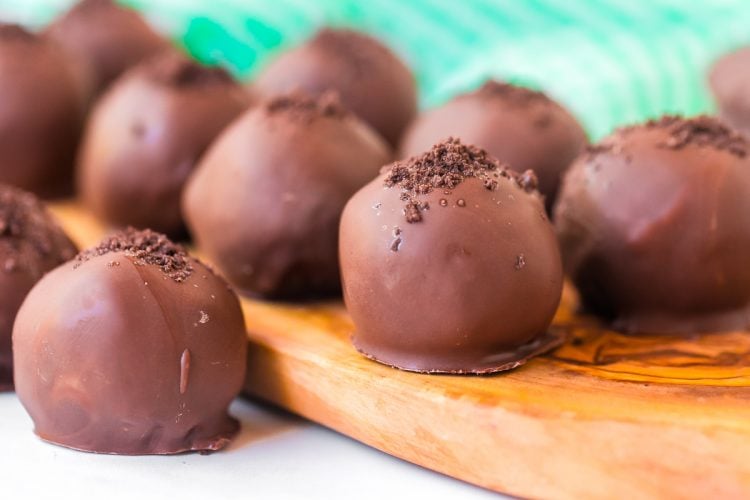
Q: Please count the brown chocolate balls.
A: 11